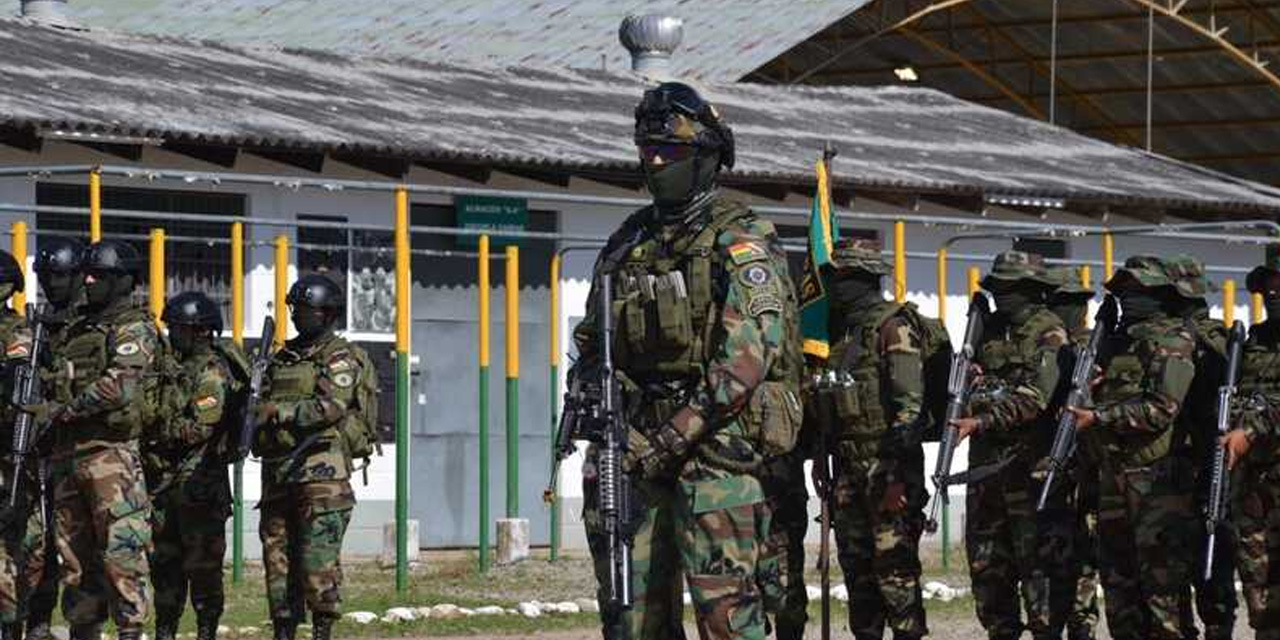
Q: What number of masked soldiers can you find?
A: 12